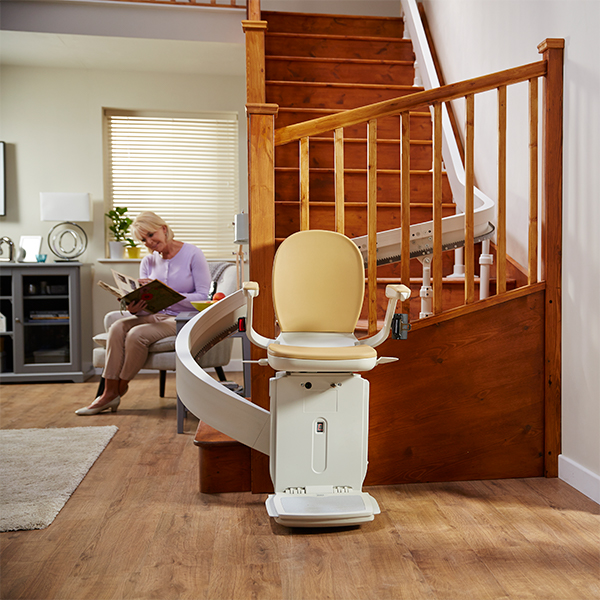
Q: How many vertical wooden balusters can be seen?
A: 8